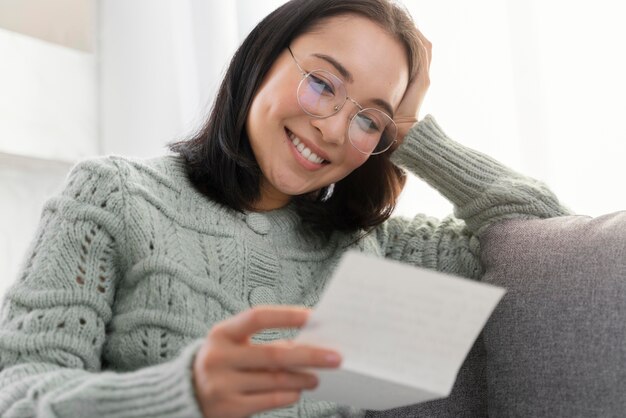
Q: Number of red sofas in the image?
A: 0